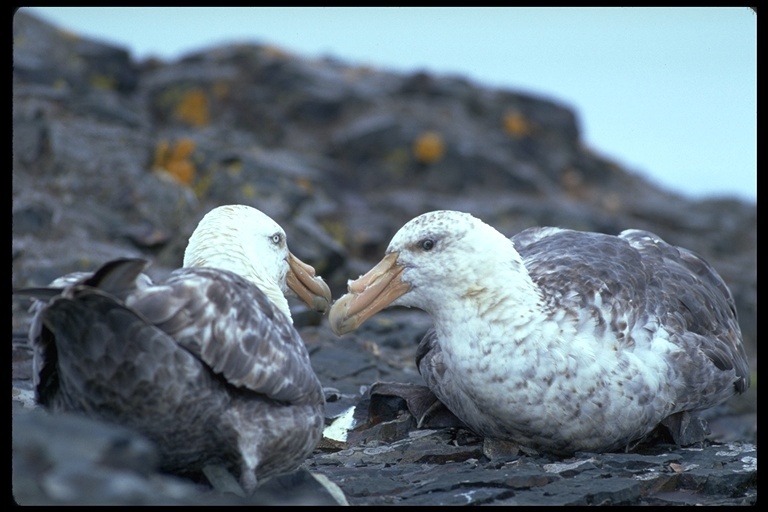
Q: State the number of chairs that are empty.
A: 0